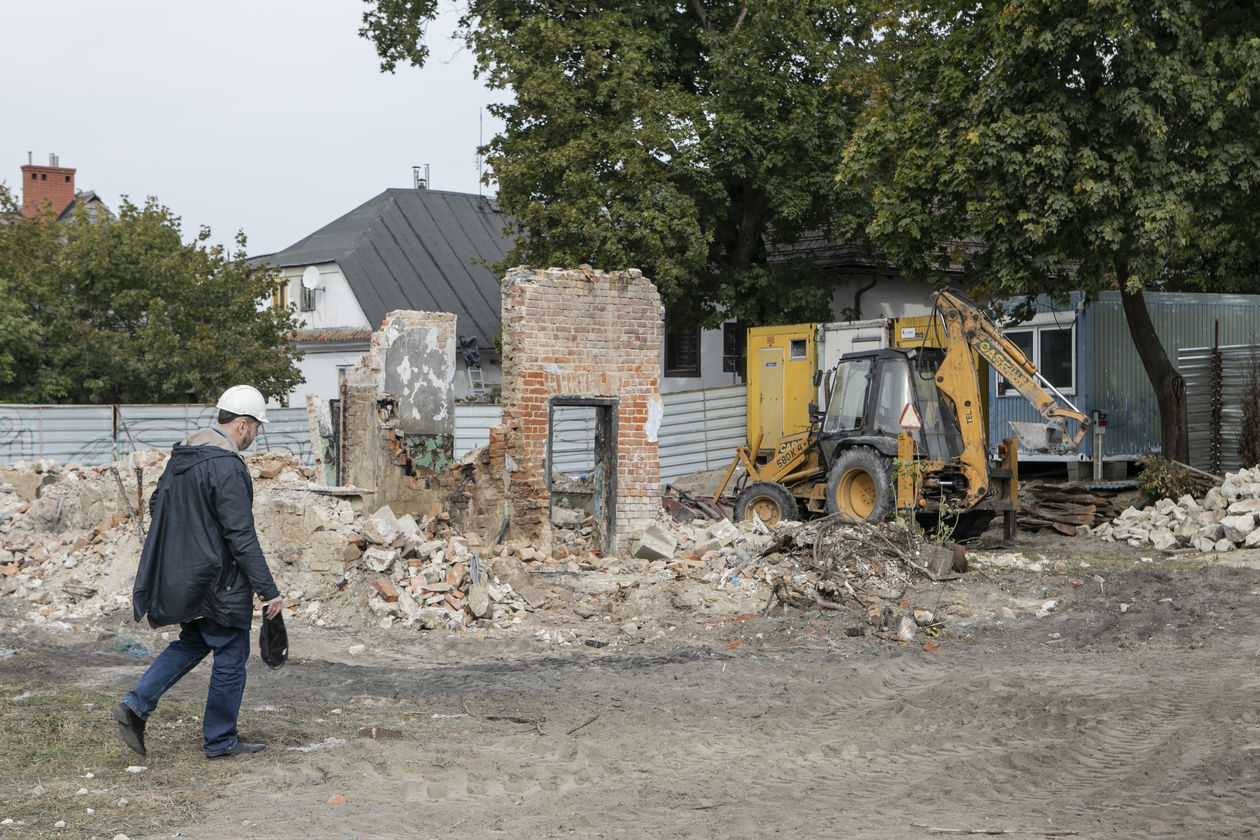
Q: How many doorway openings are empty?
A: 1